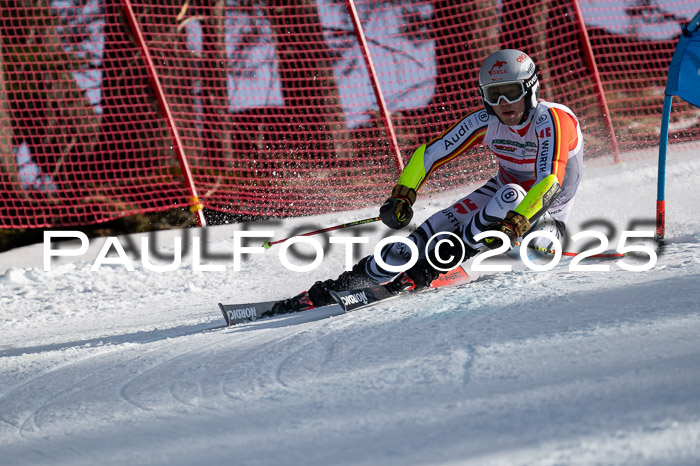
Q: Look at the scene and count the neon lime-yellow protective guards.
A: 2